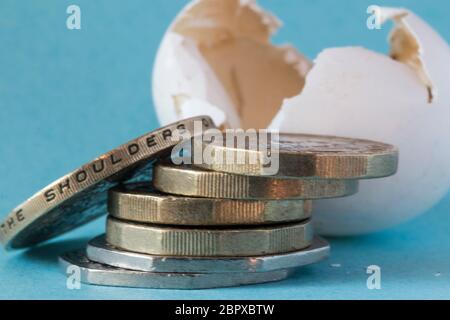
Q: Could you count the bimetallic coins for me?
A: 5